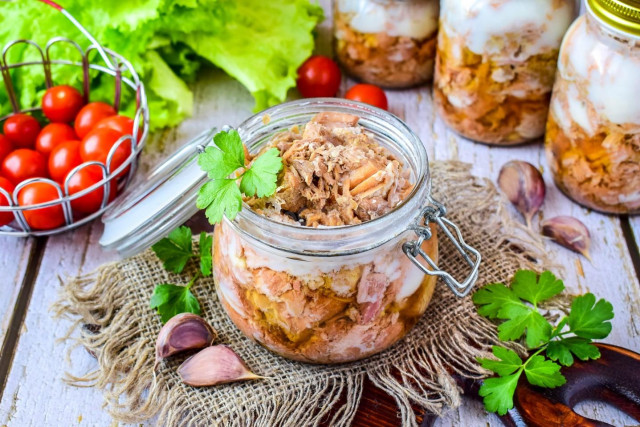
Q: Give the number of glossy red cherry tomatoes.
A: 14